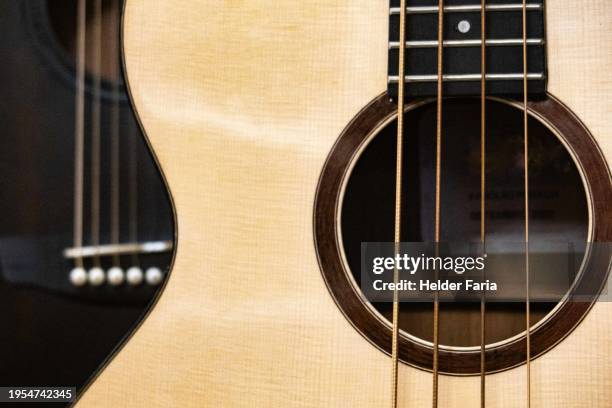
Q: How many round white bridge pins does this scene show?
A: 5